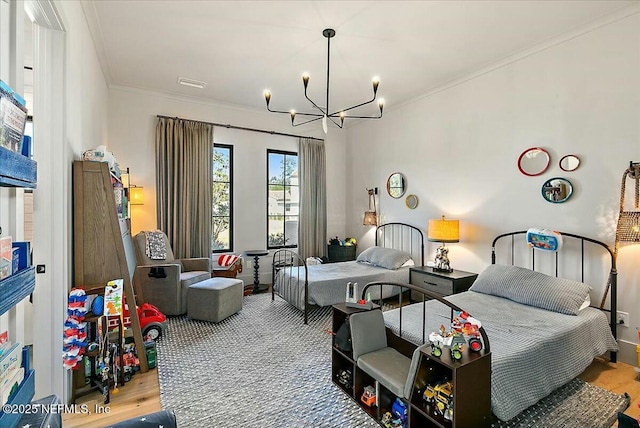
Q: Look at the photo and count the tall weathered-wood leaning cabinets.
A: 1